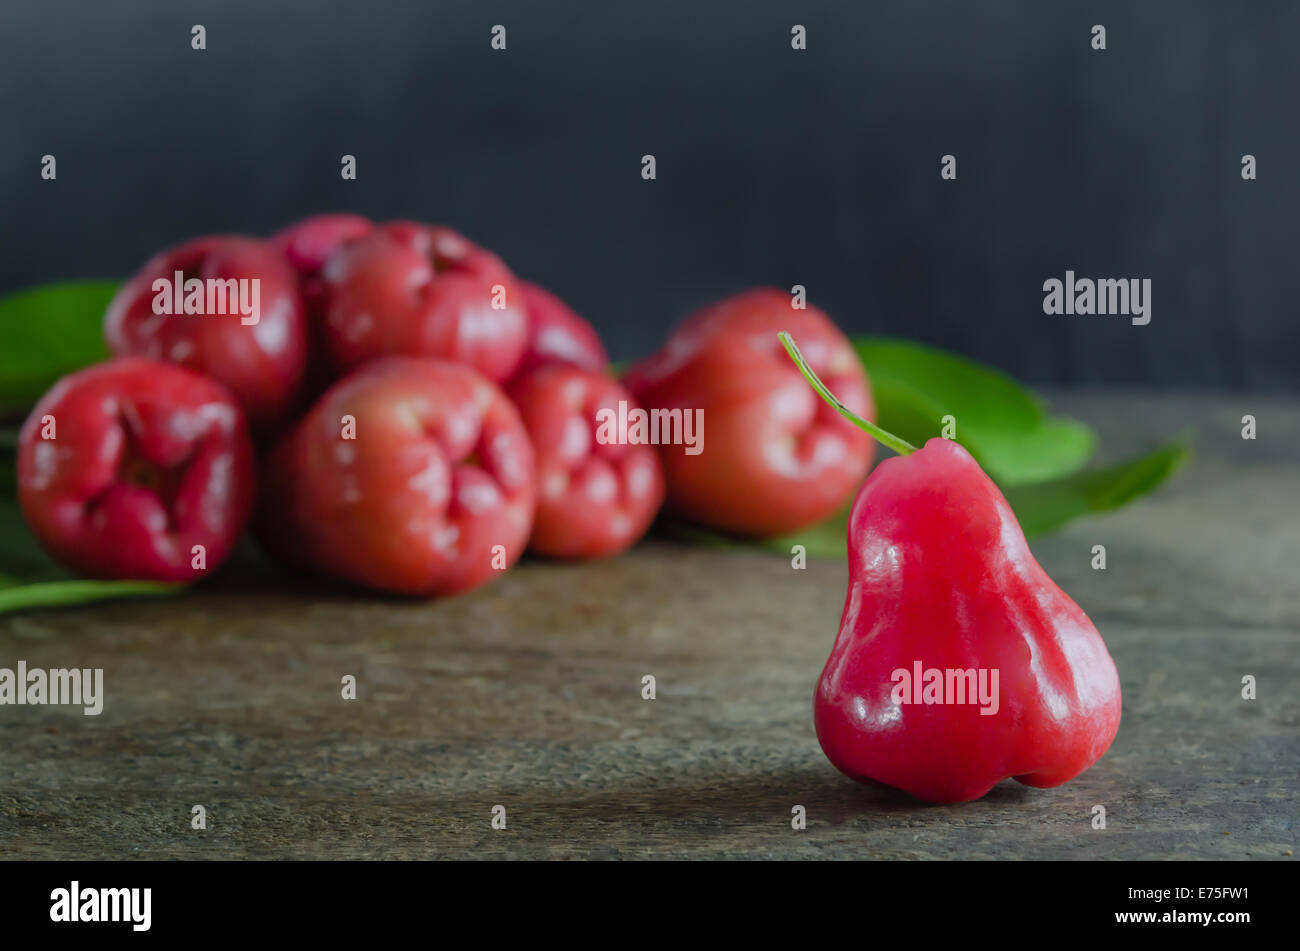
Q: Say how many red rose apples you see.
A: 9